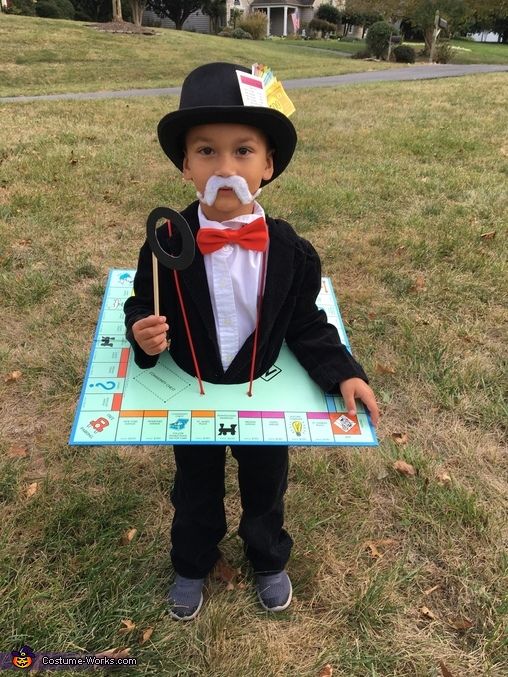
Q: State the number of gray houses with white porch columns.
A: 1